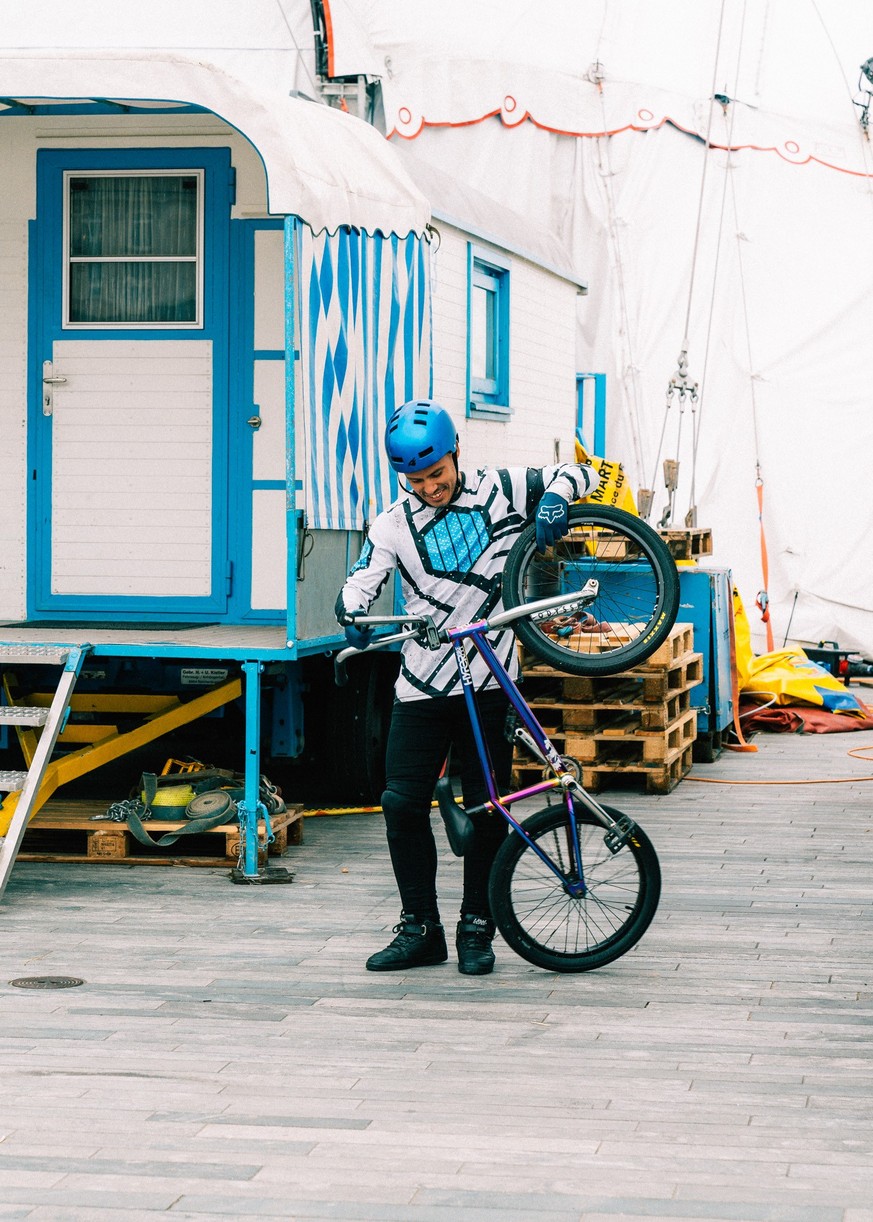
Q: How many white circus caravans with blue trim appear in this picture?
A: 1